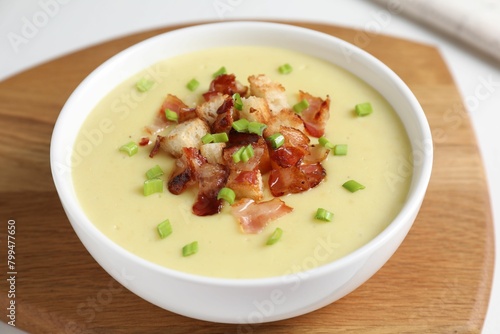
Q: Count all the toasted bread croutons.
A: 7